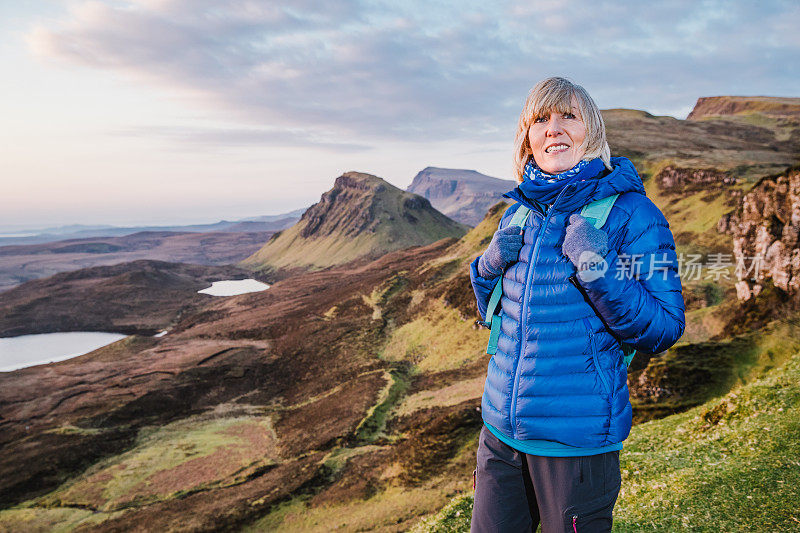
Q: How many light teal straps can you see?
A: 2